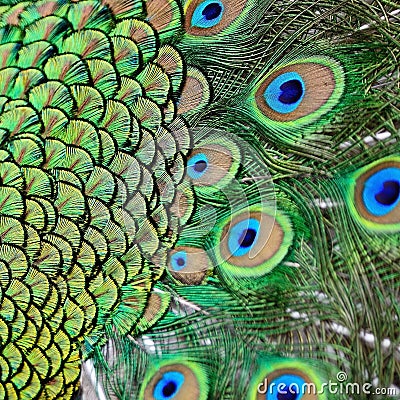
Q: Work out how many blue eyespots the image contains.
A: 8